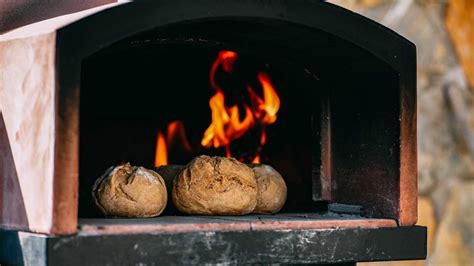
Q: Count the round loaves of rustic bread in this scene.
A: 3